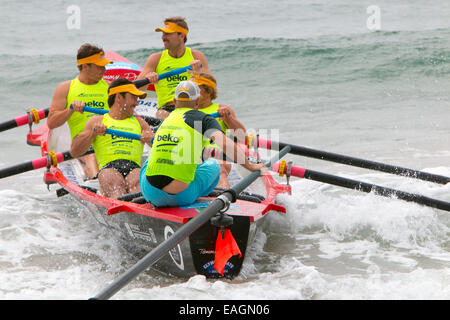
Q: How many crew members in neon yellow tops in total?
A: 5